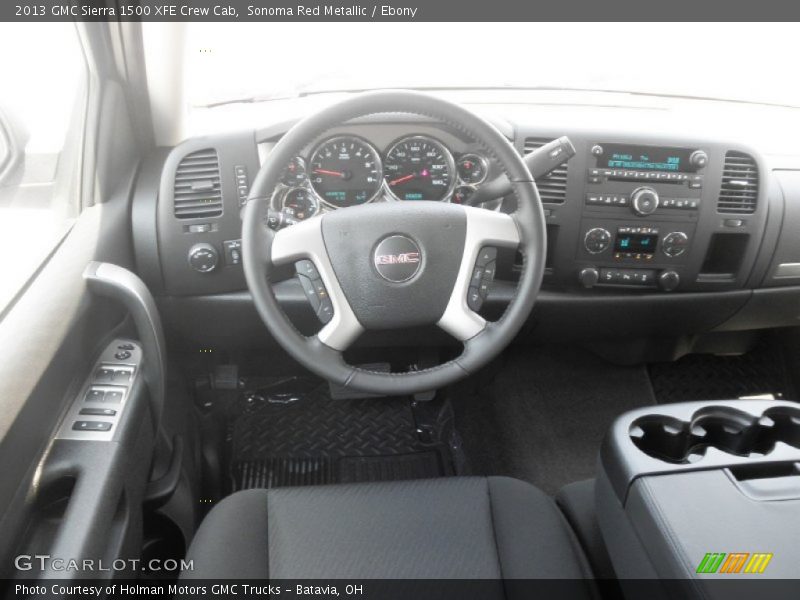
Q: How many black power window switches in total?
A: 4